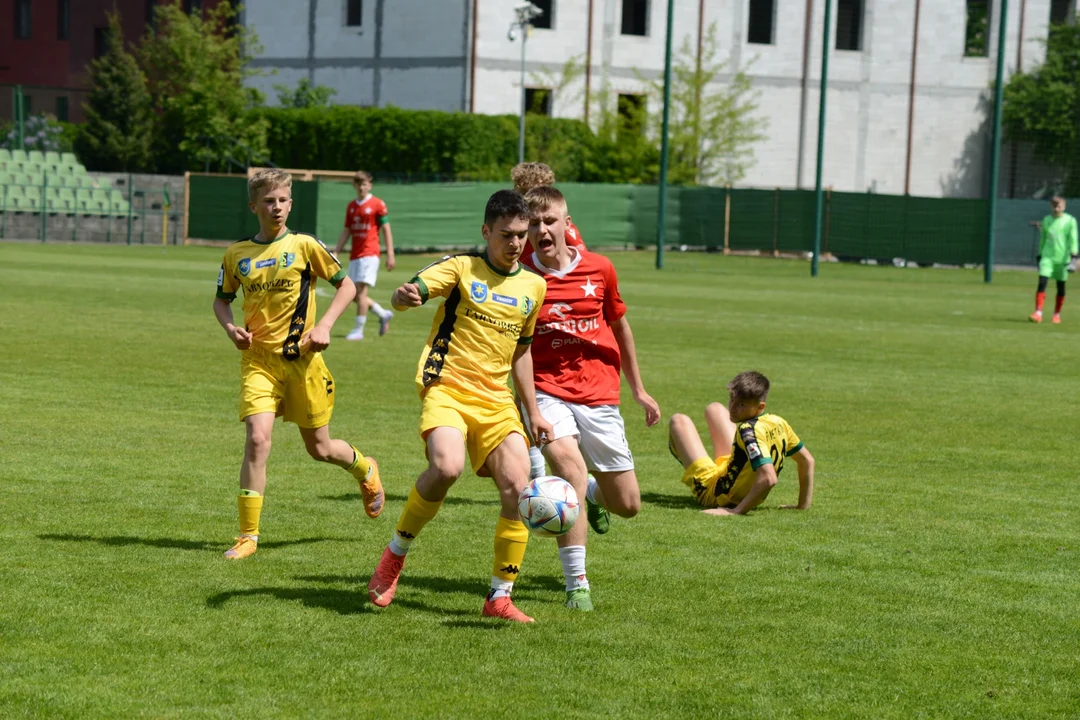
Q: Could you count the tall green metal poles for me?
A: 3